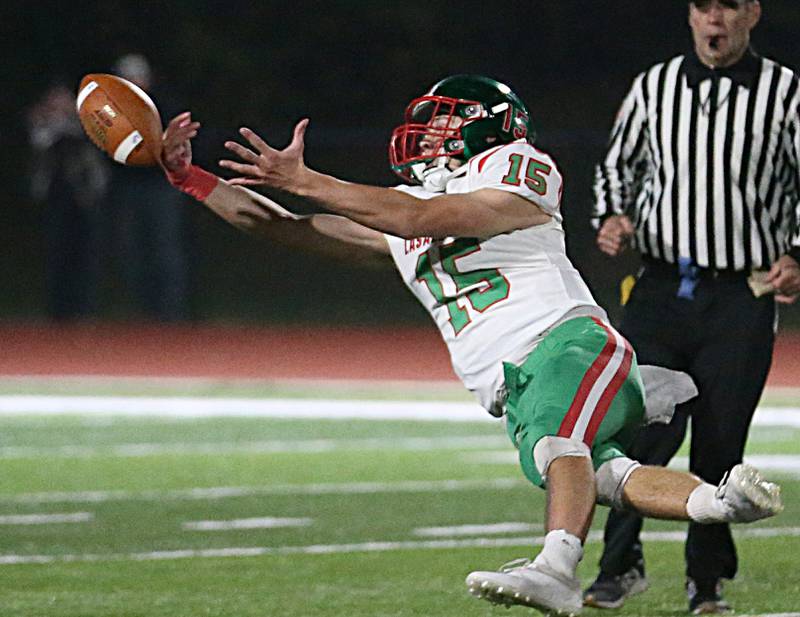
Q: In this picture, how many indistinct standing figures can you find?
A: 2